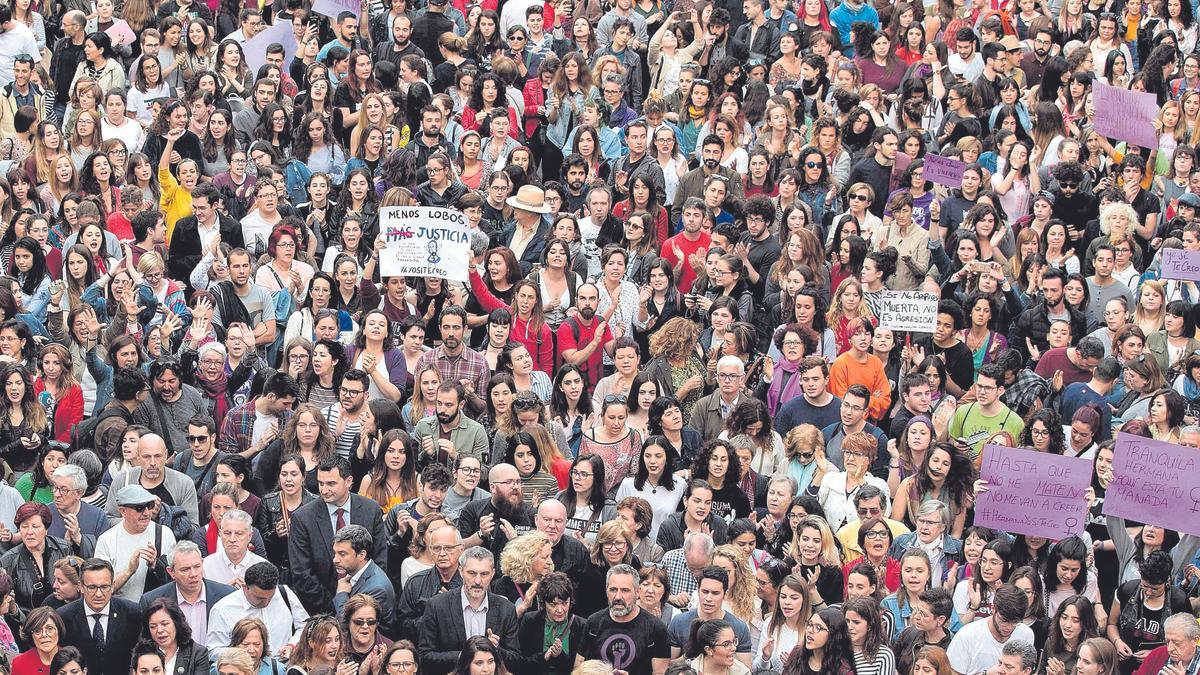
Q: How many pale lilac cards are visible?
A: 7